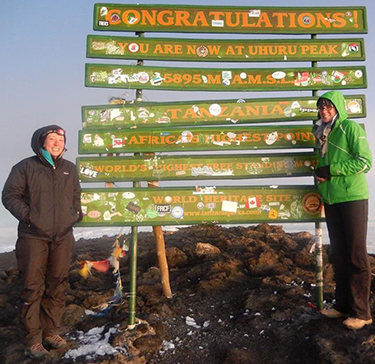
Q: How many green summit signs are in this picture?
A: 7